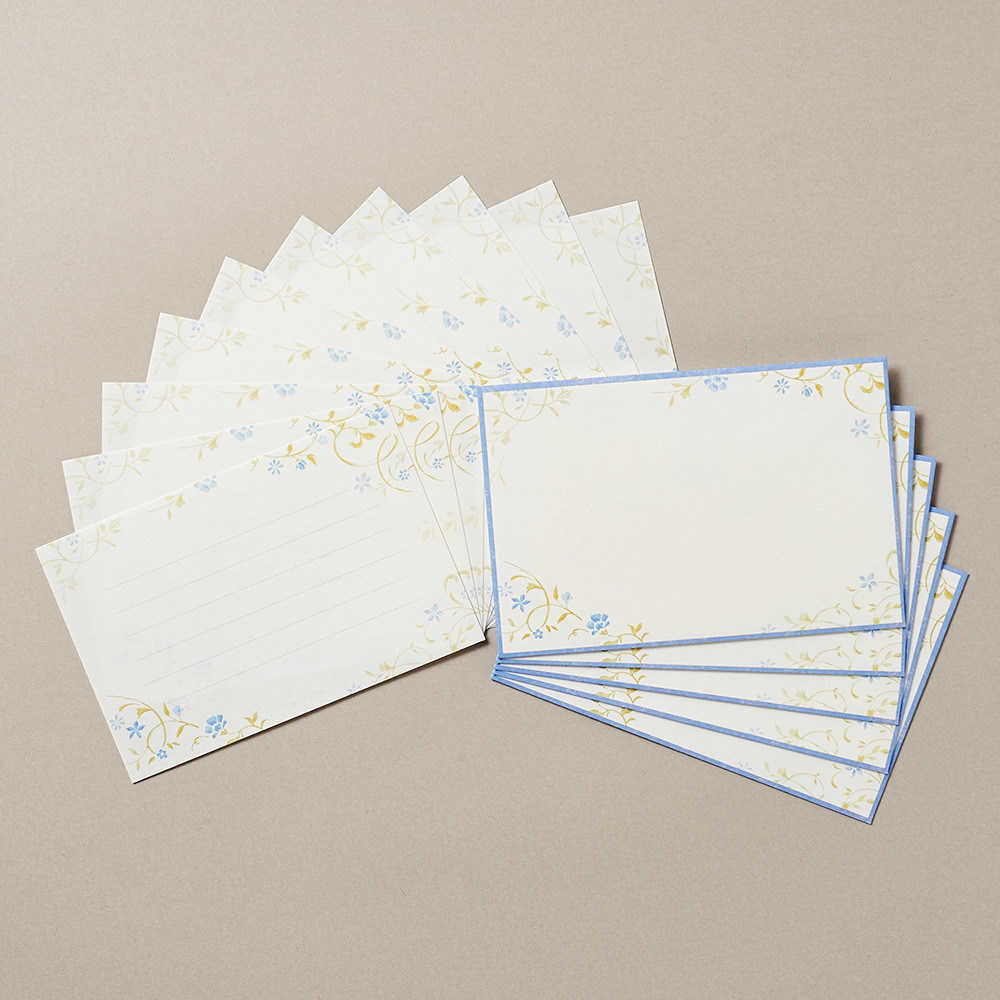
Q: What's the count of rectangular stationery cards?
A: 15